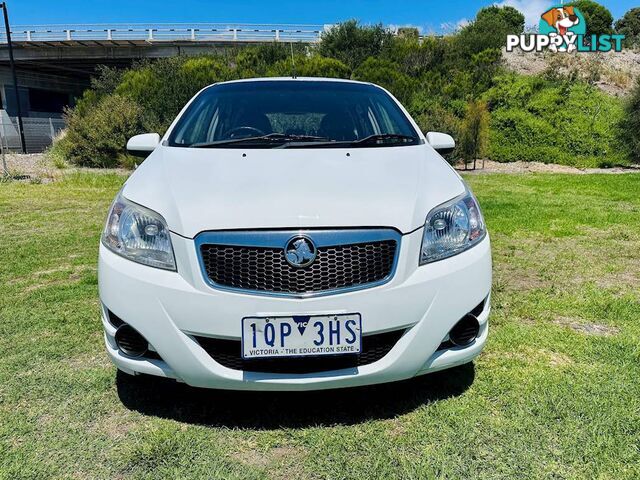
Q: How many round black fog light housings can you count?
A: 2